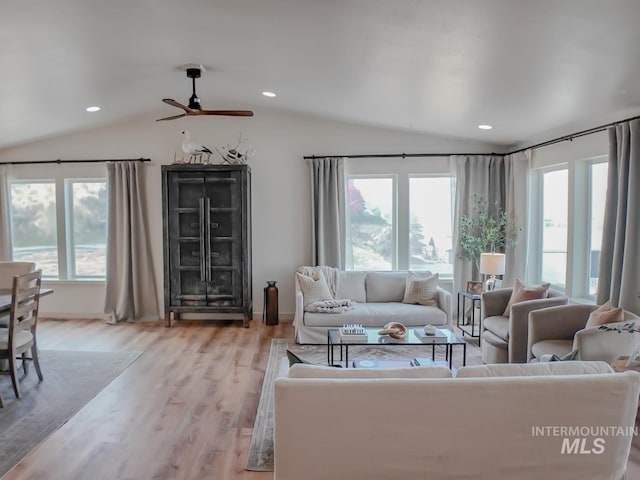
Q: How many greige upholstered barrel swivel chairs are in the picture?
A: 2